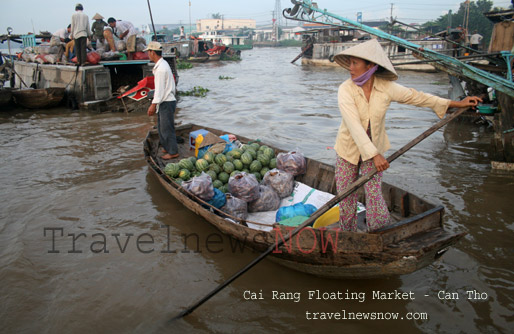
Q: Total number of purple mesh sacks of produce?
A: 6